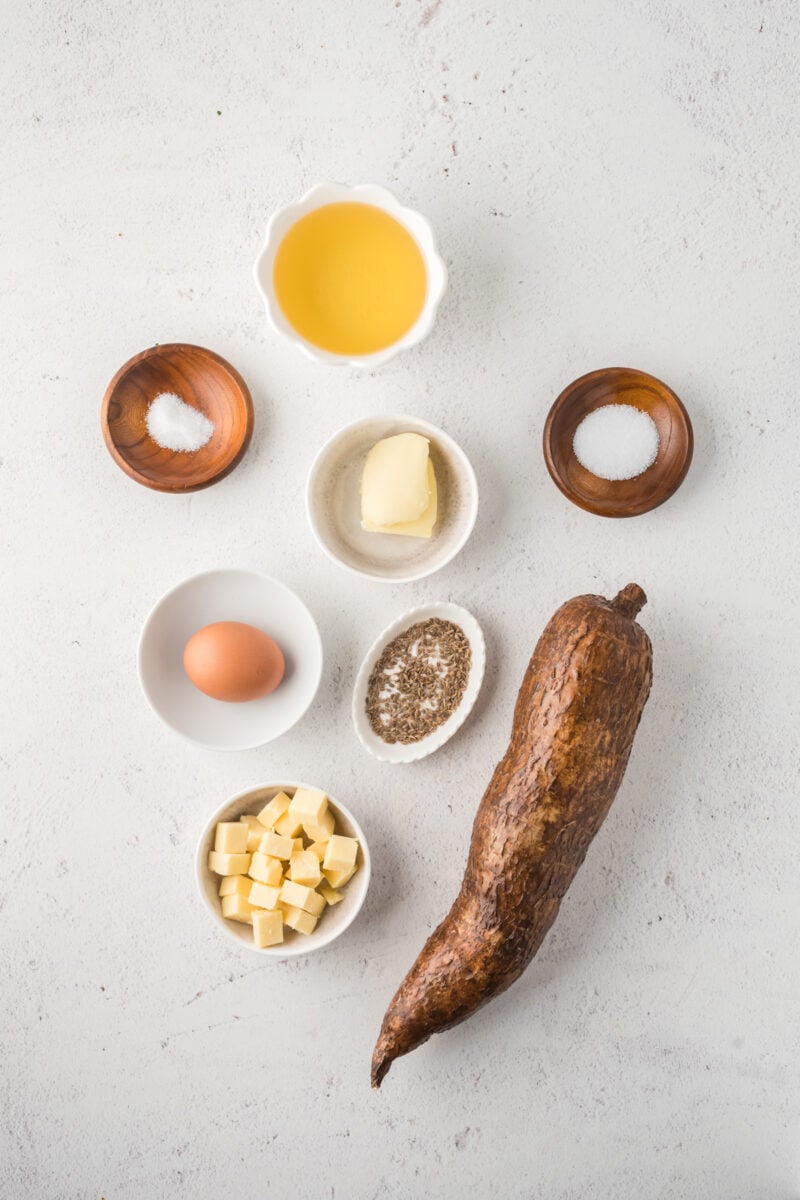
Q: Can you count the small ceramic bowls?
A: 5